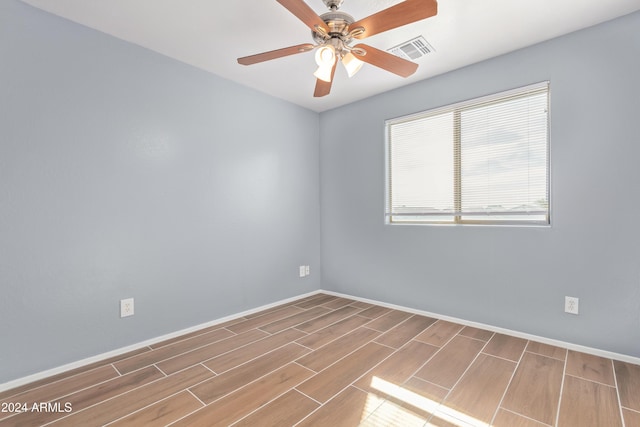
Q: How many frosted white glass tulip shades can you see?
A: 3